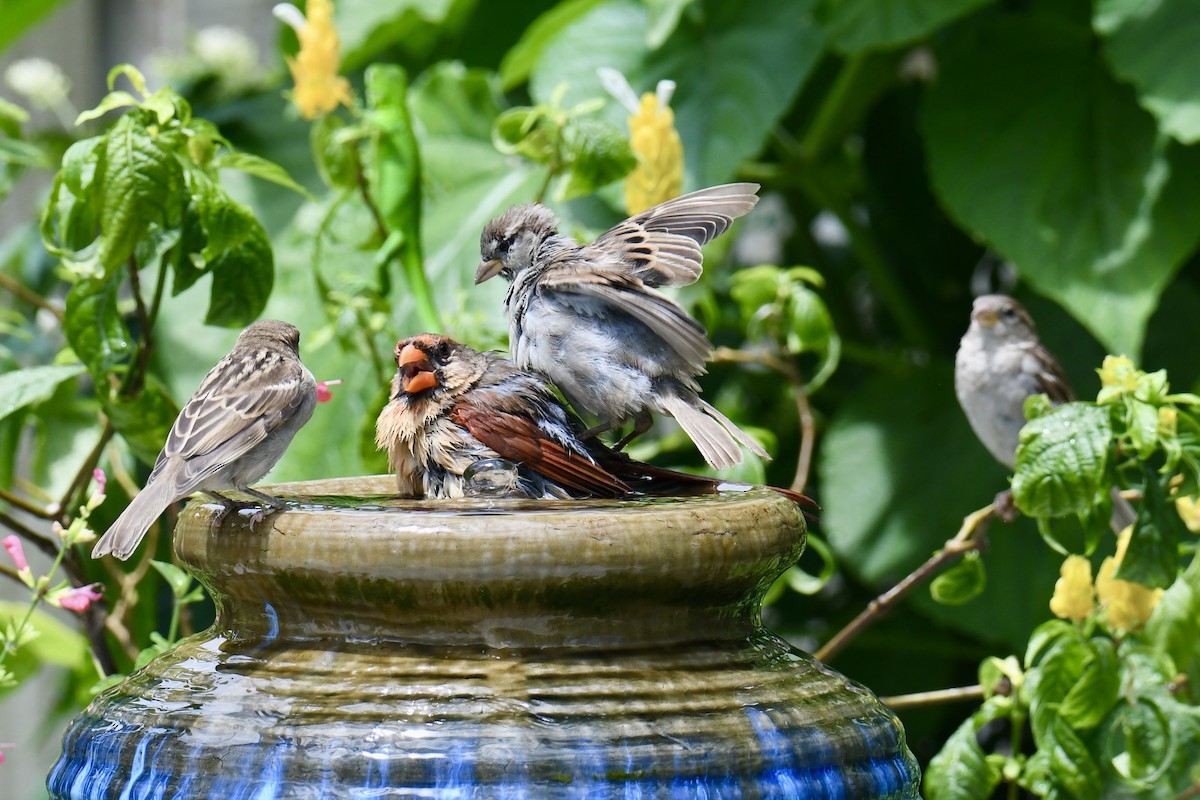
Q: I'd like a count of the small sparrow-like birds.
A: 3